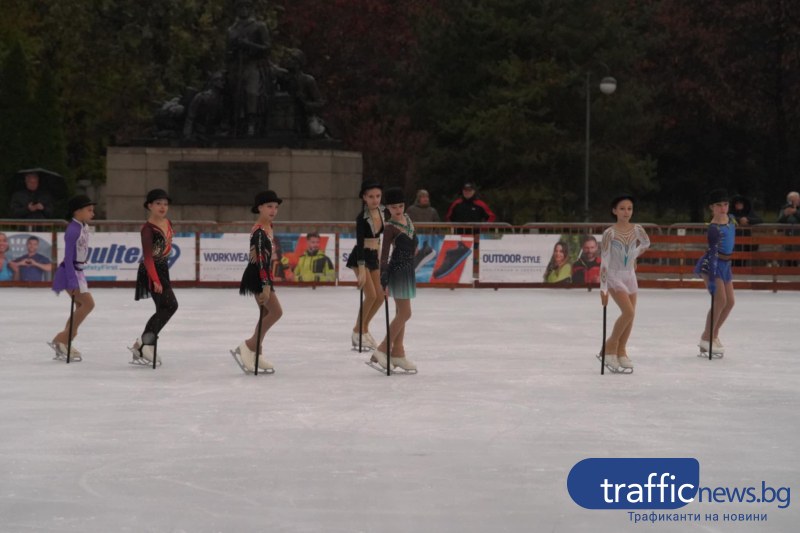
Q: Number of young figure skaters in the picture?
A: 7